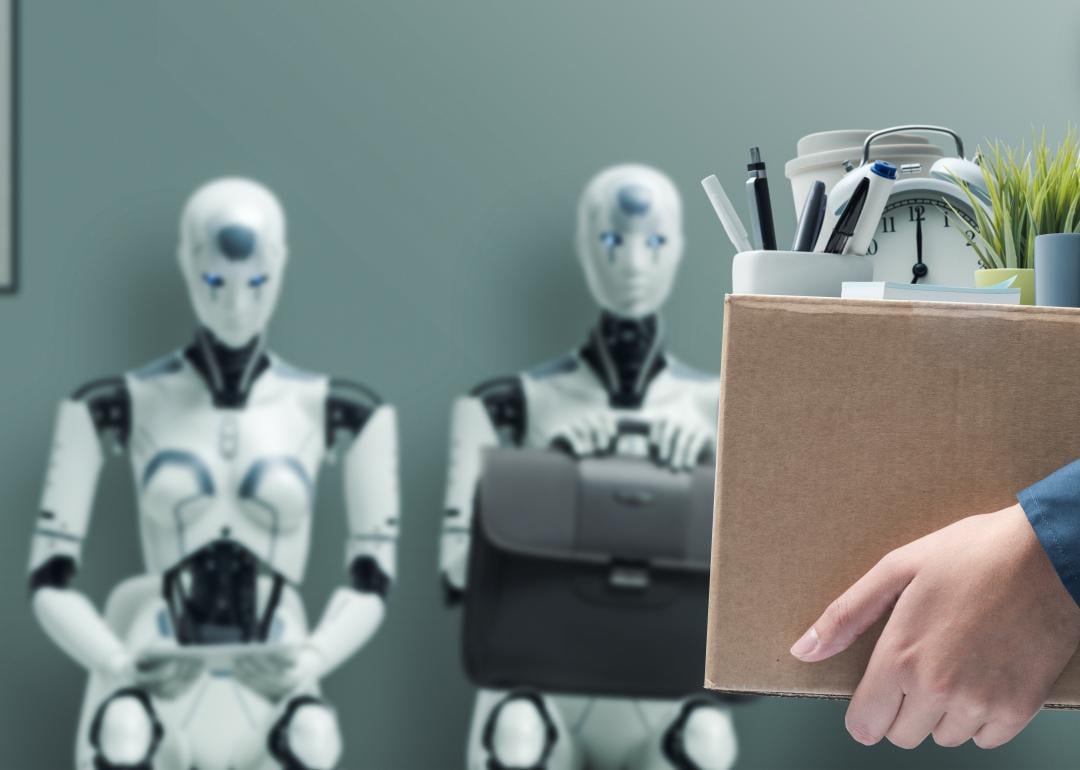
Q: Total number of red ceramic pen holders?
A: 0